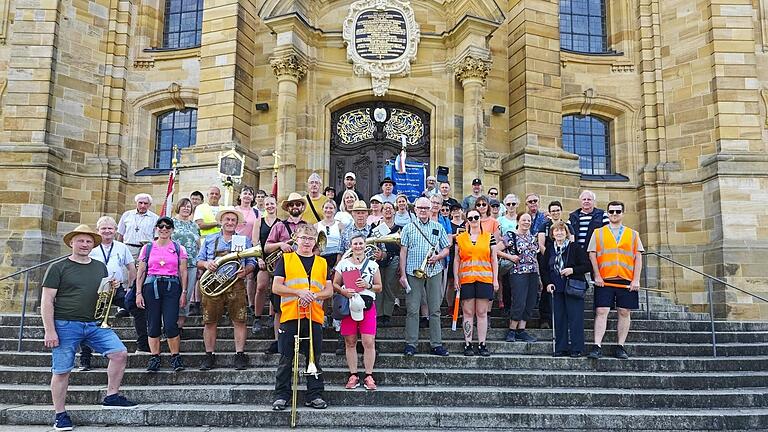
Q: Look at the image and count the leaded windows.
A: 4